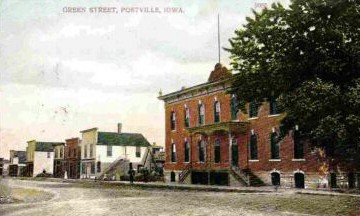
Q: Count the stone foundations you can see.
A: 1